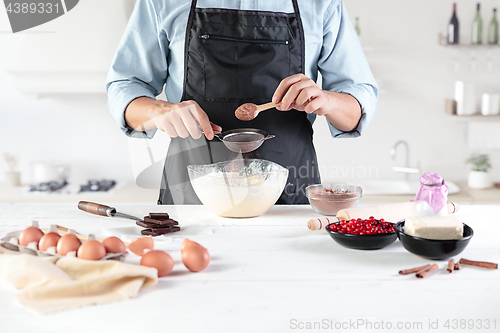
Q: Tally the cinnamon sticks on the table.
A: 5